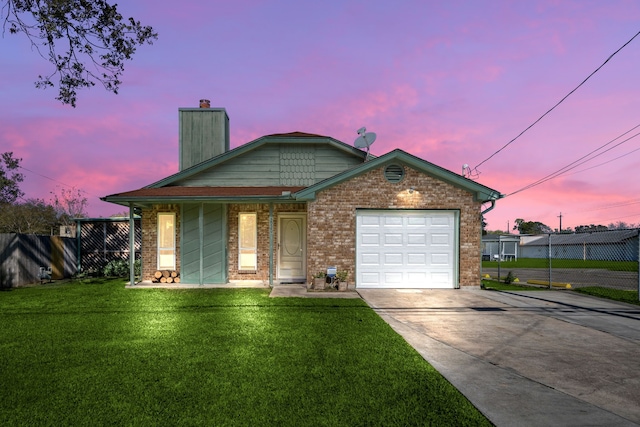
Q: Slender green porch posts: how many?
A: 3